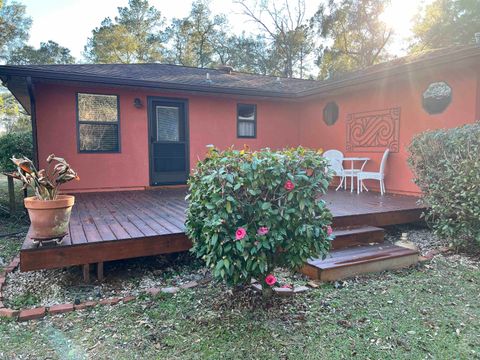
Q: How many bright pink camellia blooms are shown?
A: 5